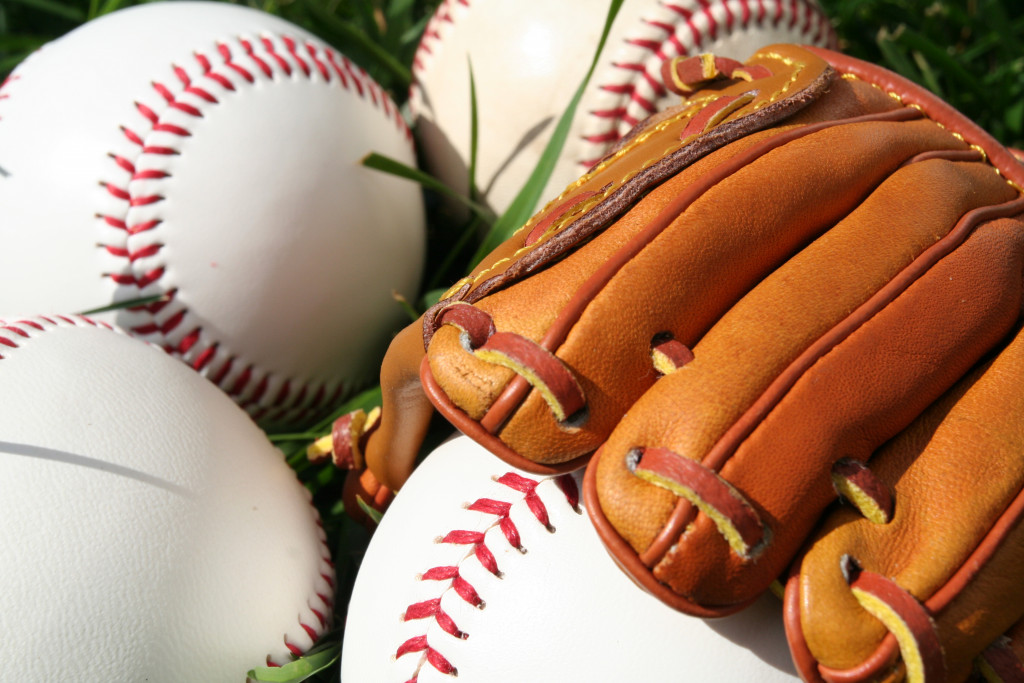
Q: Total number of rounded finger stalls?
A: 3